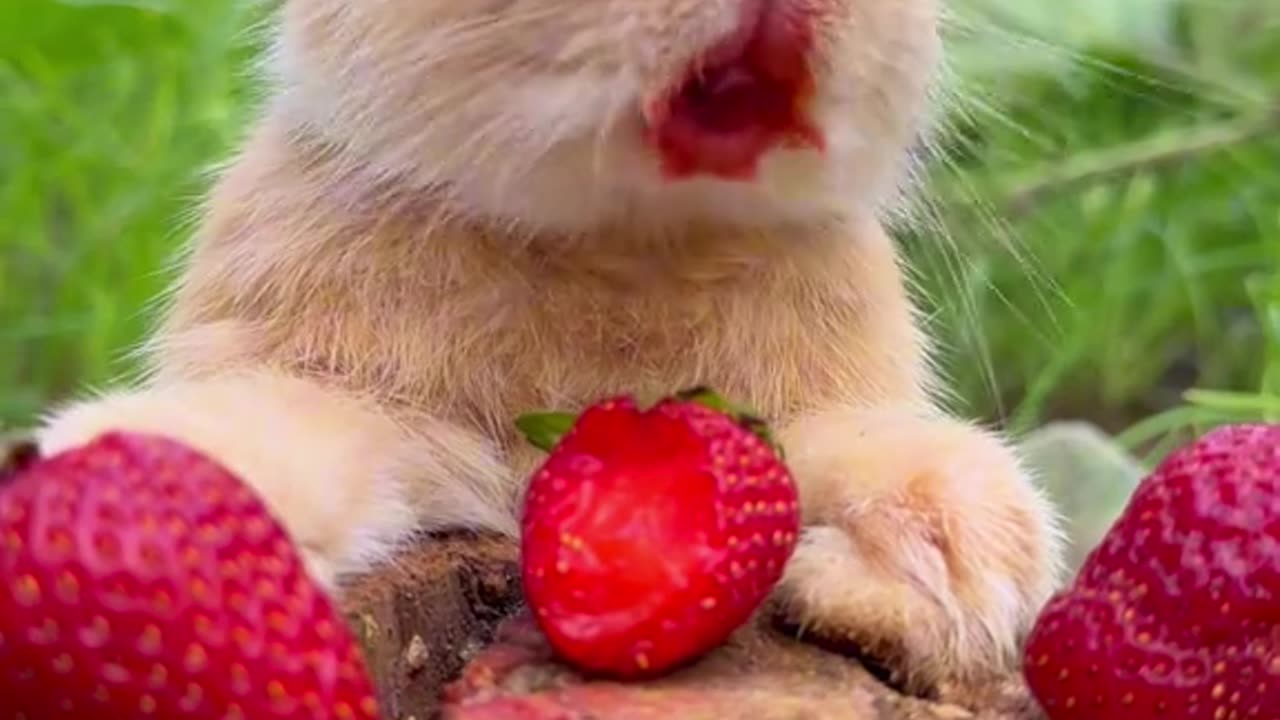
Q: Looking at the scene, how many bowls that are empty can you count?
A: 0